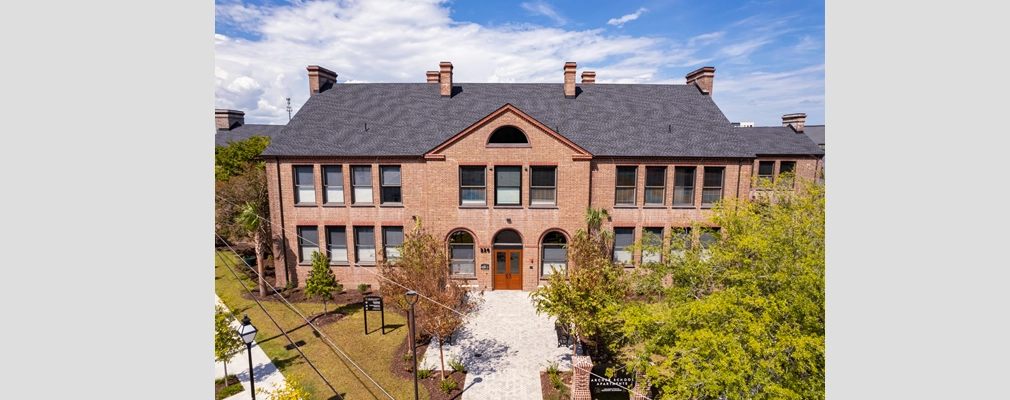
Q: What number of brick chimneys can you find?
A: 8